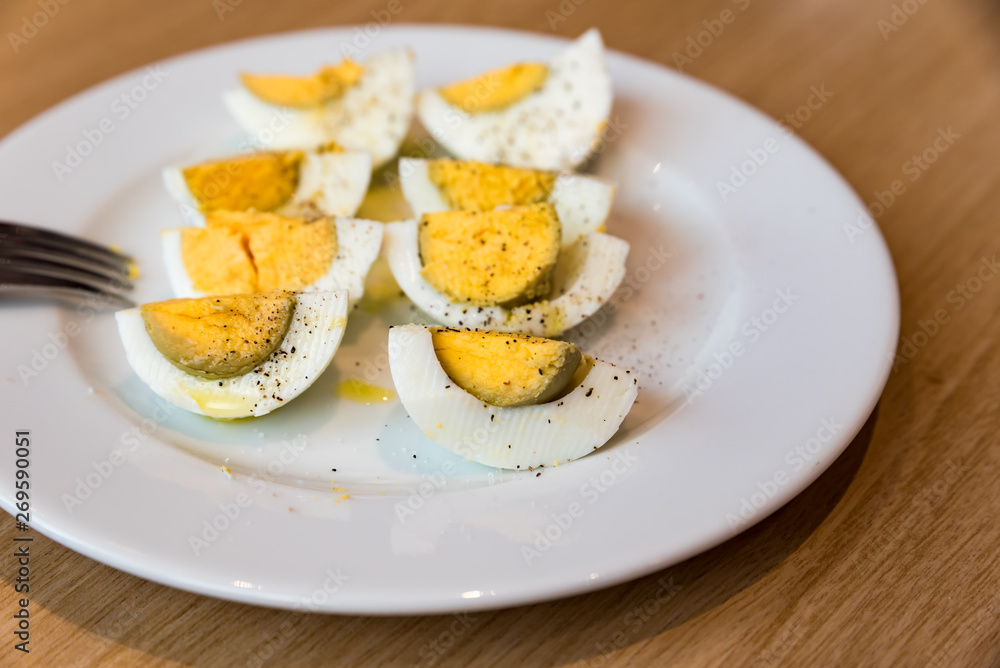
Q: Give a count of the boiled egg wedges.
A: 8